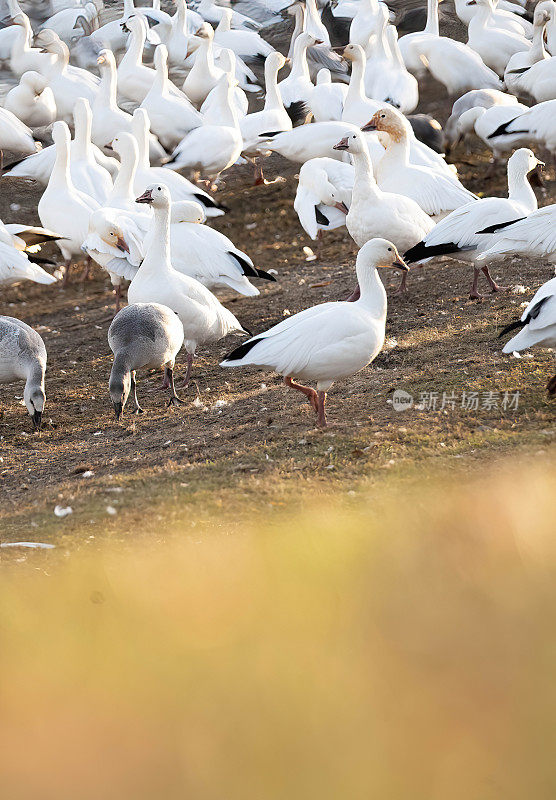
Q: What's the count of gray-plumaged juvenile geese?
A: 2